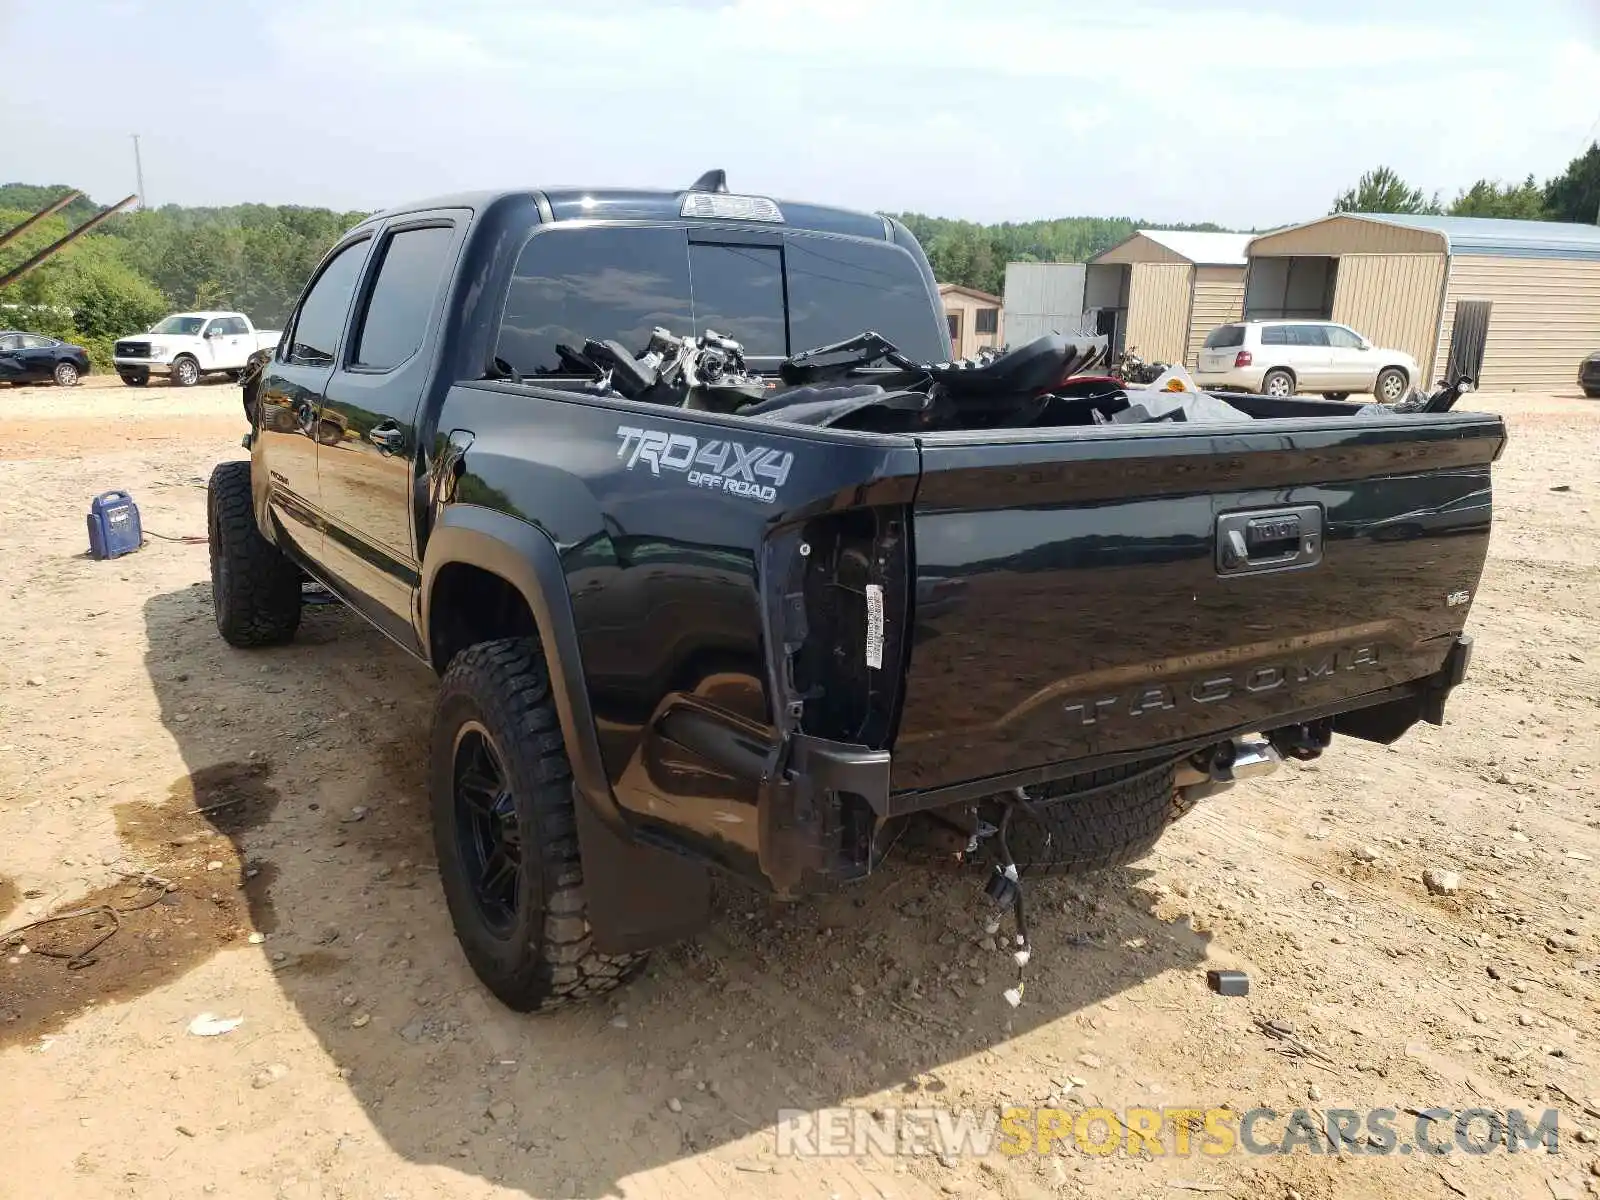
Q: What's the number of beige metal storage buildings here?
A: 2